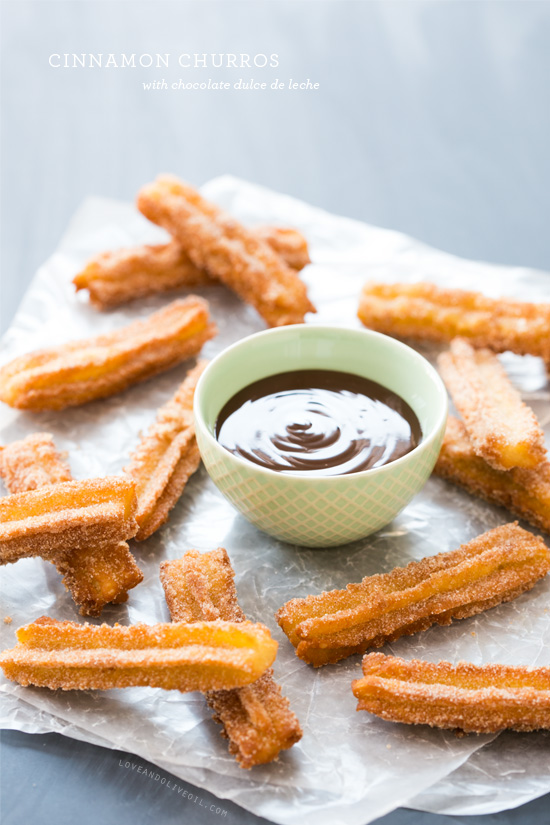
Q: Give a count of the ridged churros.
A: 13